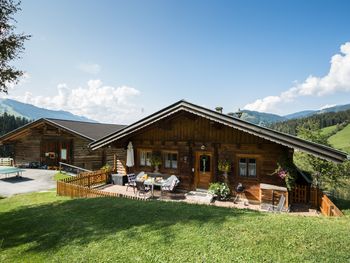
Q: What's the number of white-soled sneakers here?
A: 0